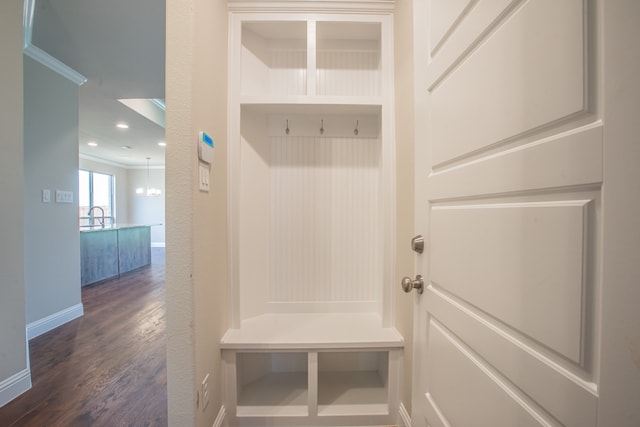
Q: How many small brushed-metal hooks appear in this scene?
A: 3